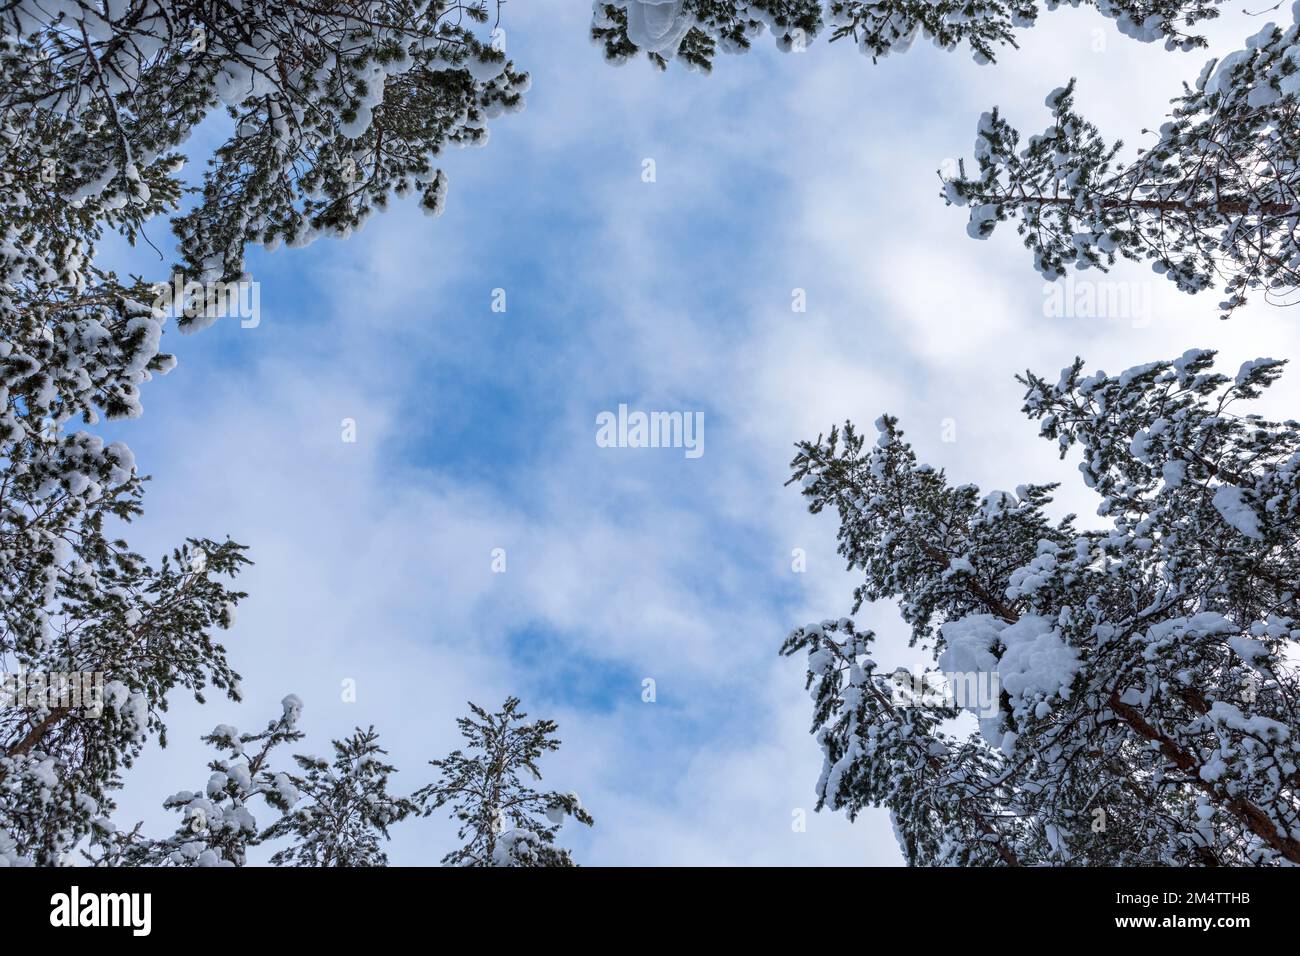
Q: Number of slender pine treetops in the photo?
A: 3